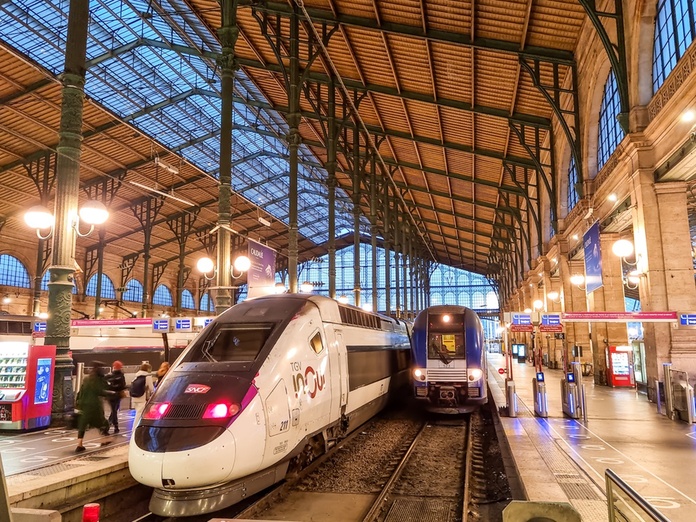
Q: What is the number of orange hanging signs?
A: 0